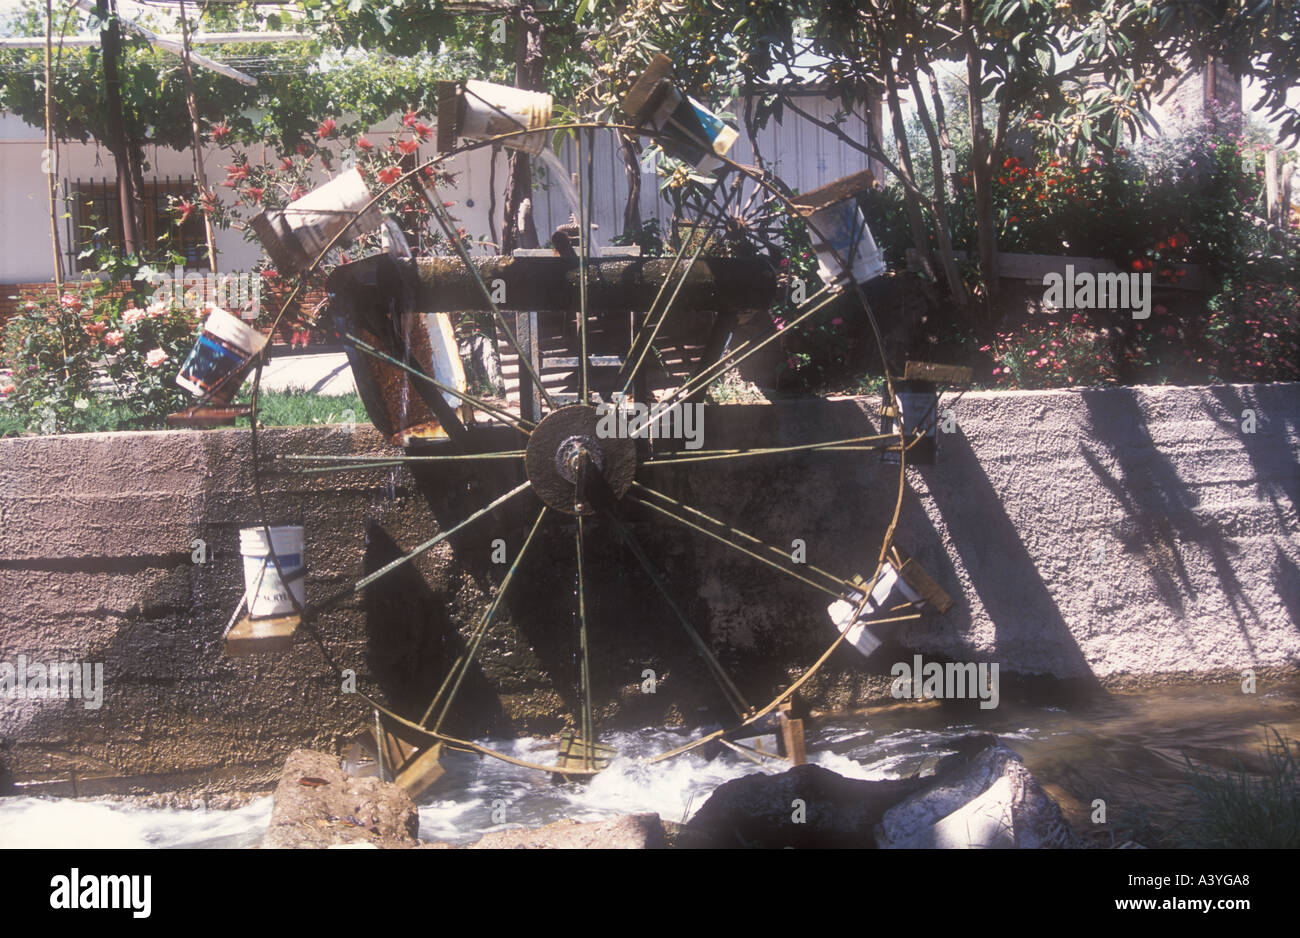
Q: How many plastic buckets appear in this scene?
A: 8